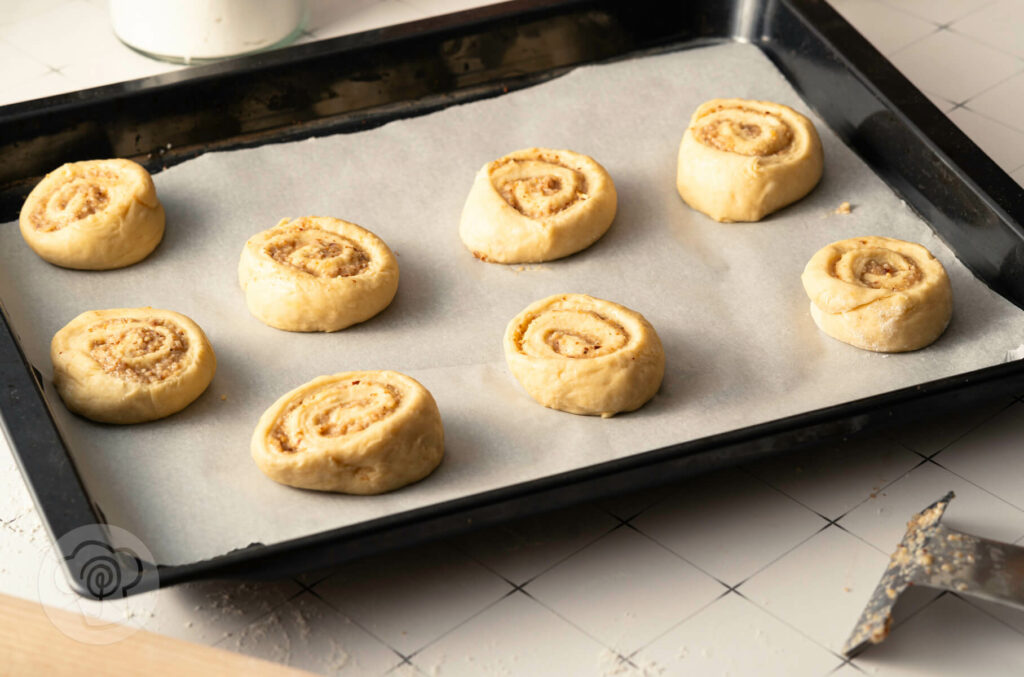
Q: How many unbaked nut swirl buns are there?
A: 8